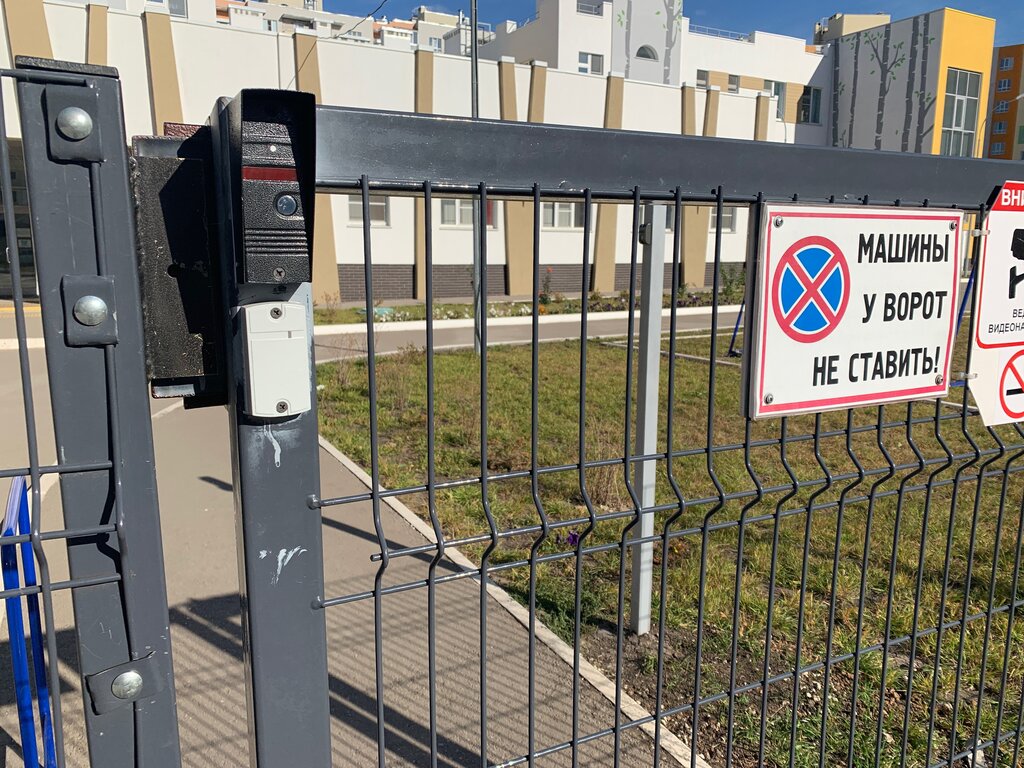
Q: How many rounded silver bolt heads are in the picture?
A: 3